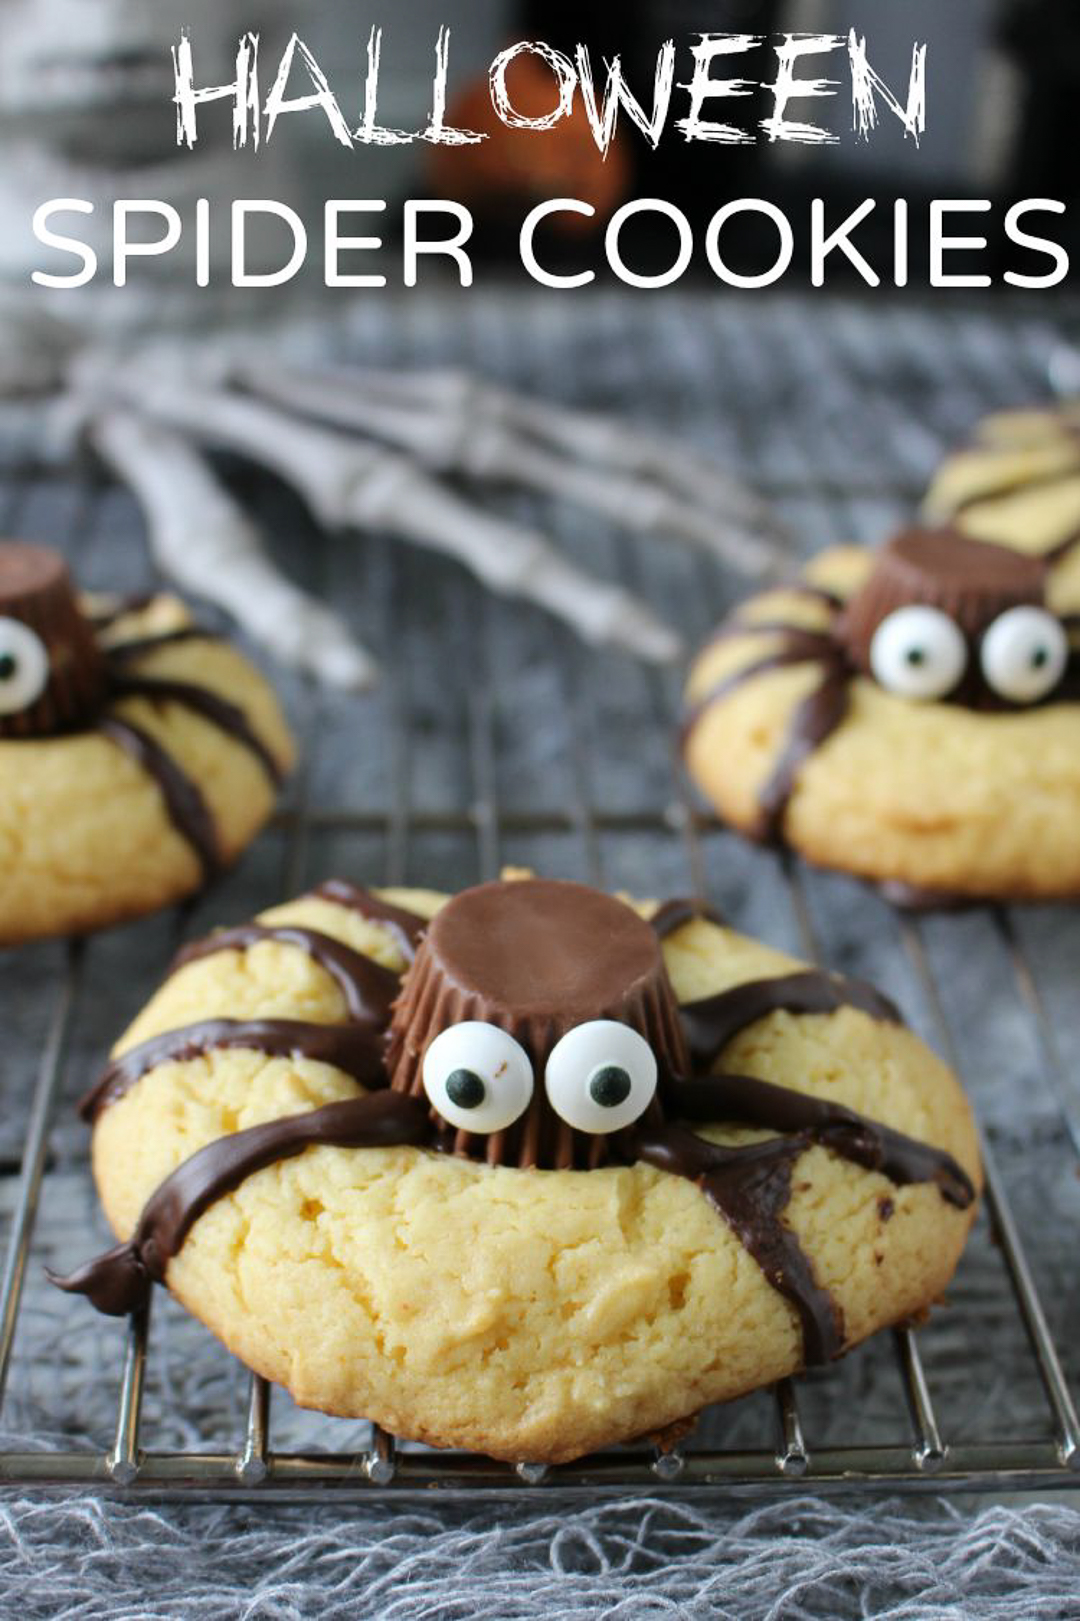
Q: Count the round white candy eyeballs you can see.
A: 5